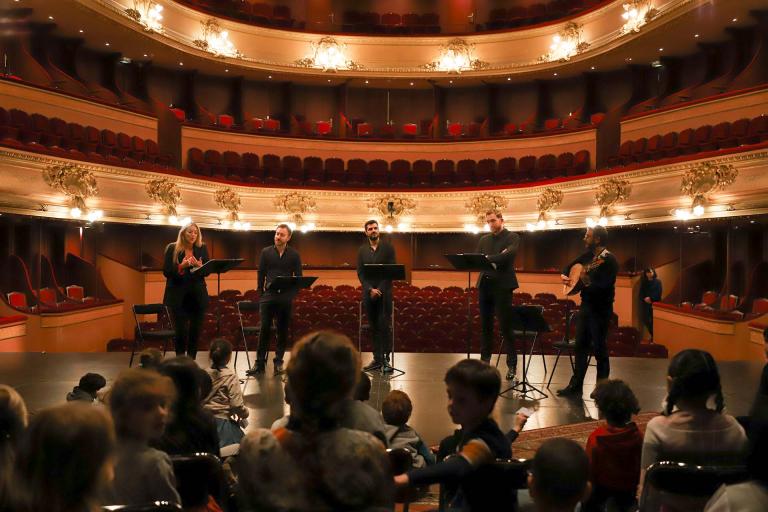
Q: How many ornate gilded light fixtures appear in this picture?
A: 15